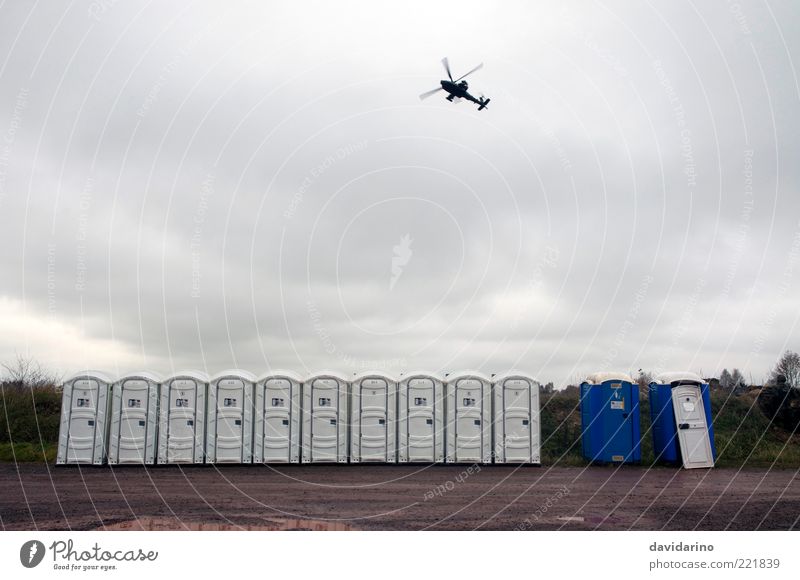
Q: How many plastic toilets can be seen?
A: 12